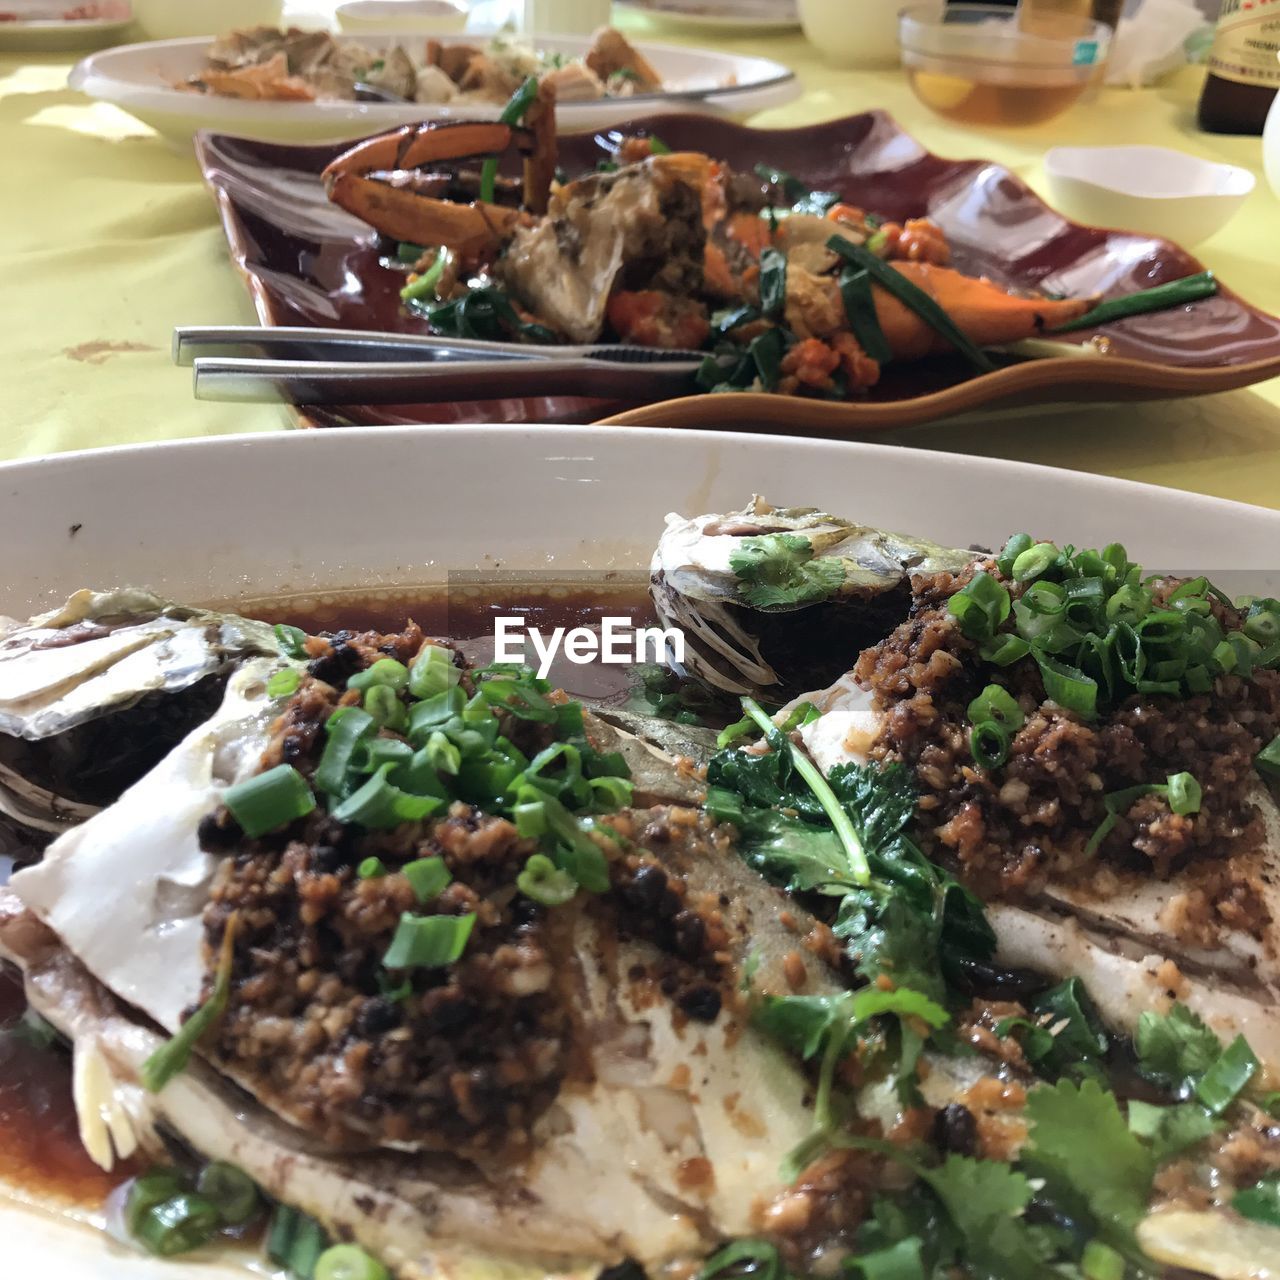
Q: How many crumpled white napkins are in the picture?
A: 1